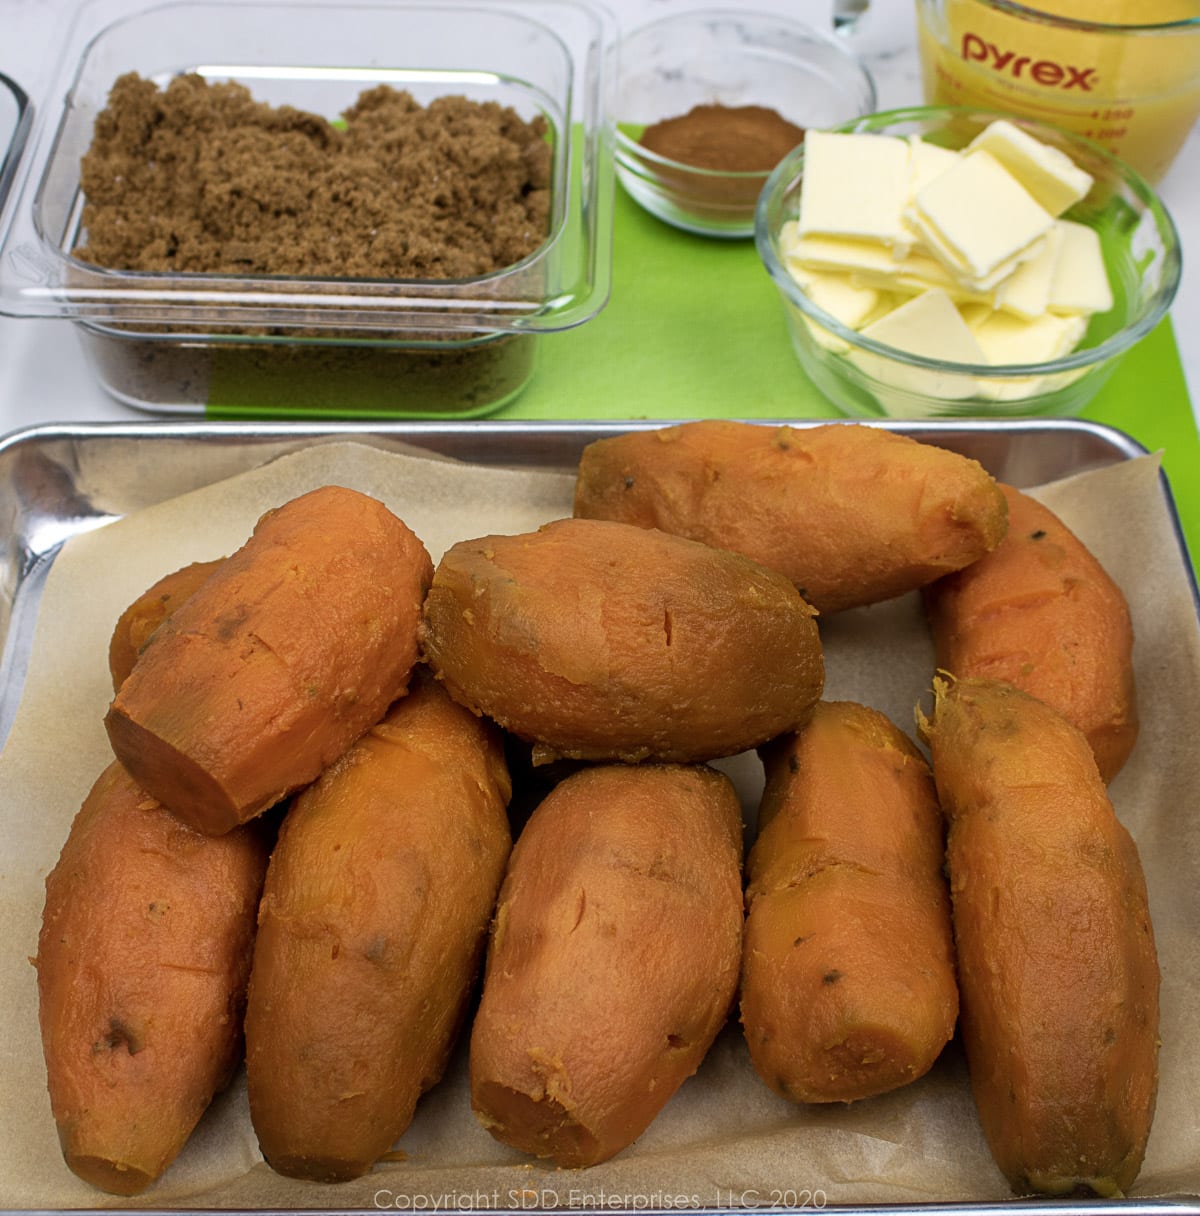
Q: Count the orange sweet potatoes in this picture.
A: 10